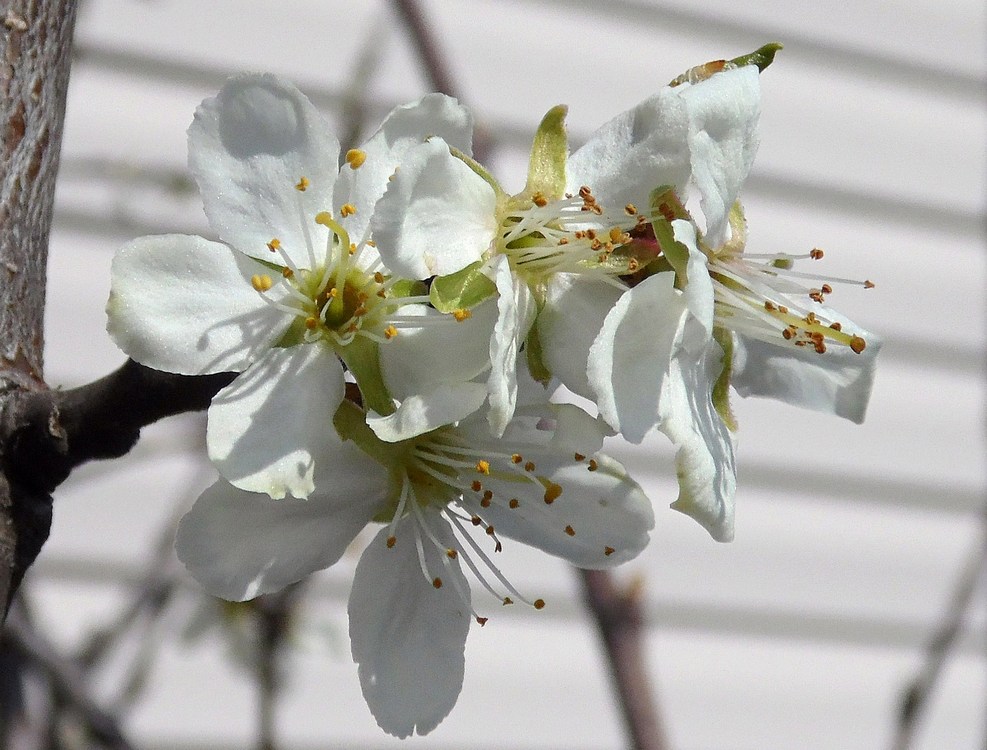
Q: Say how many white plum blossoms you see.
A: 4